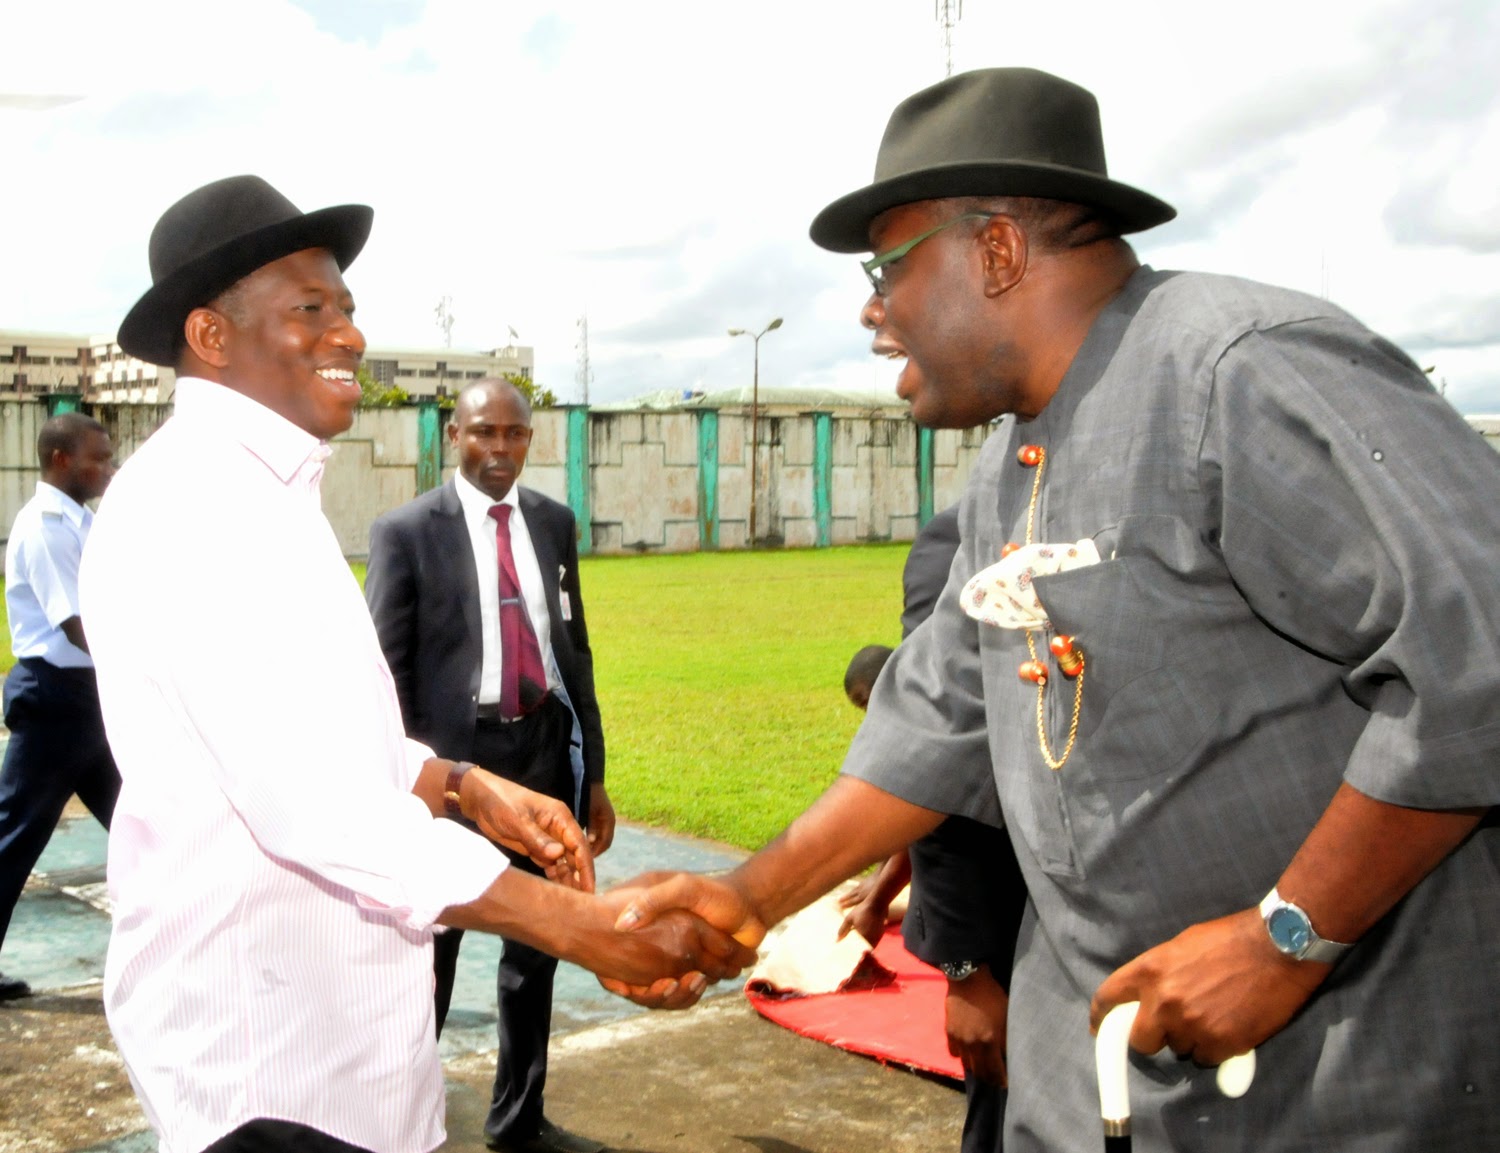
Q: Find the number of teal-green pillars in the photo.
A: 6